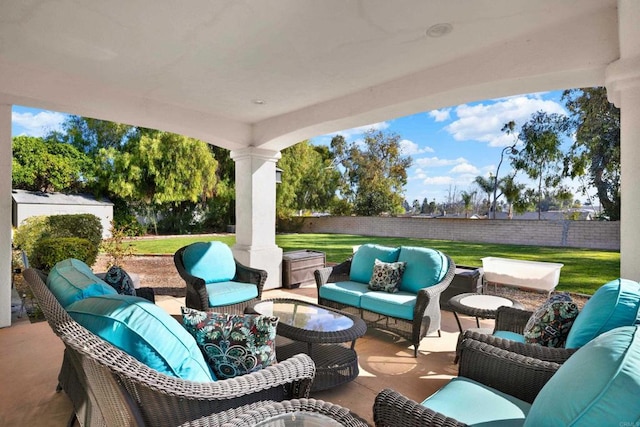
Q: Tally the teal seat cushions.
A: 5